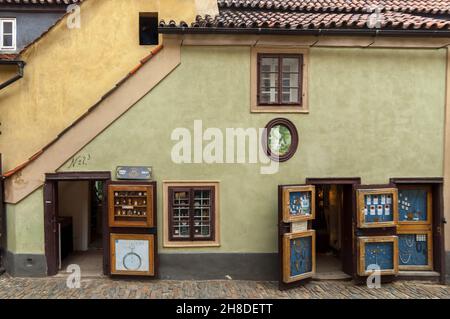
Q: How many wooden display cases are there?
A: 8